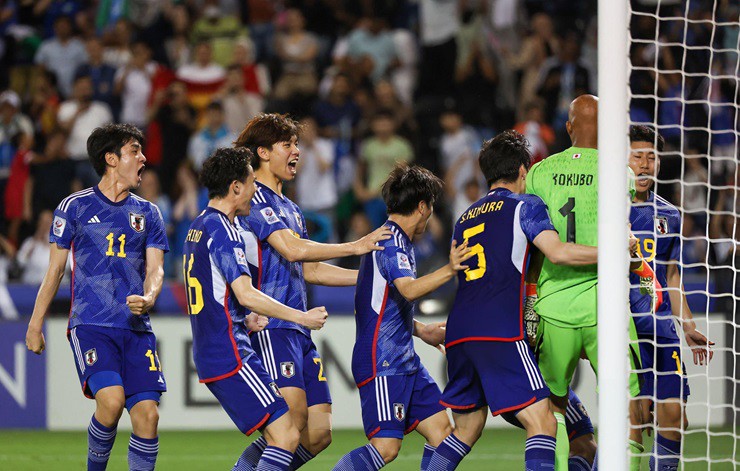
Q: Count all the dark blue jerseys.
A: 6